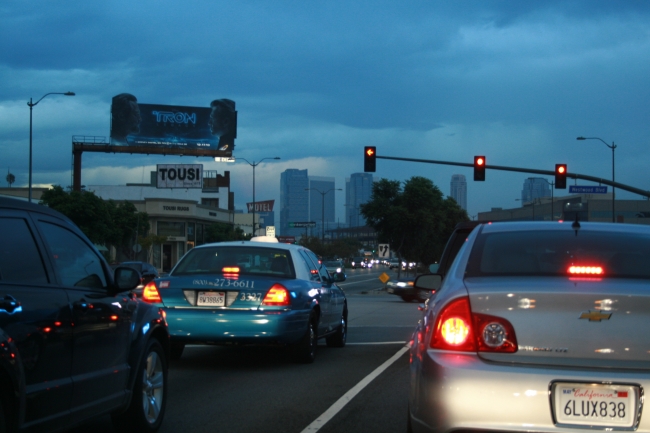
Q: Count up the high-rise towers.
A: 5